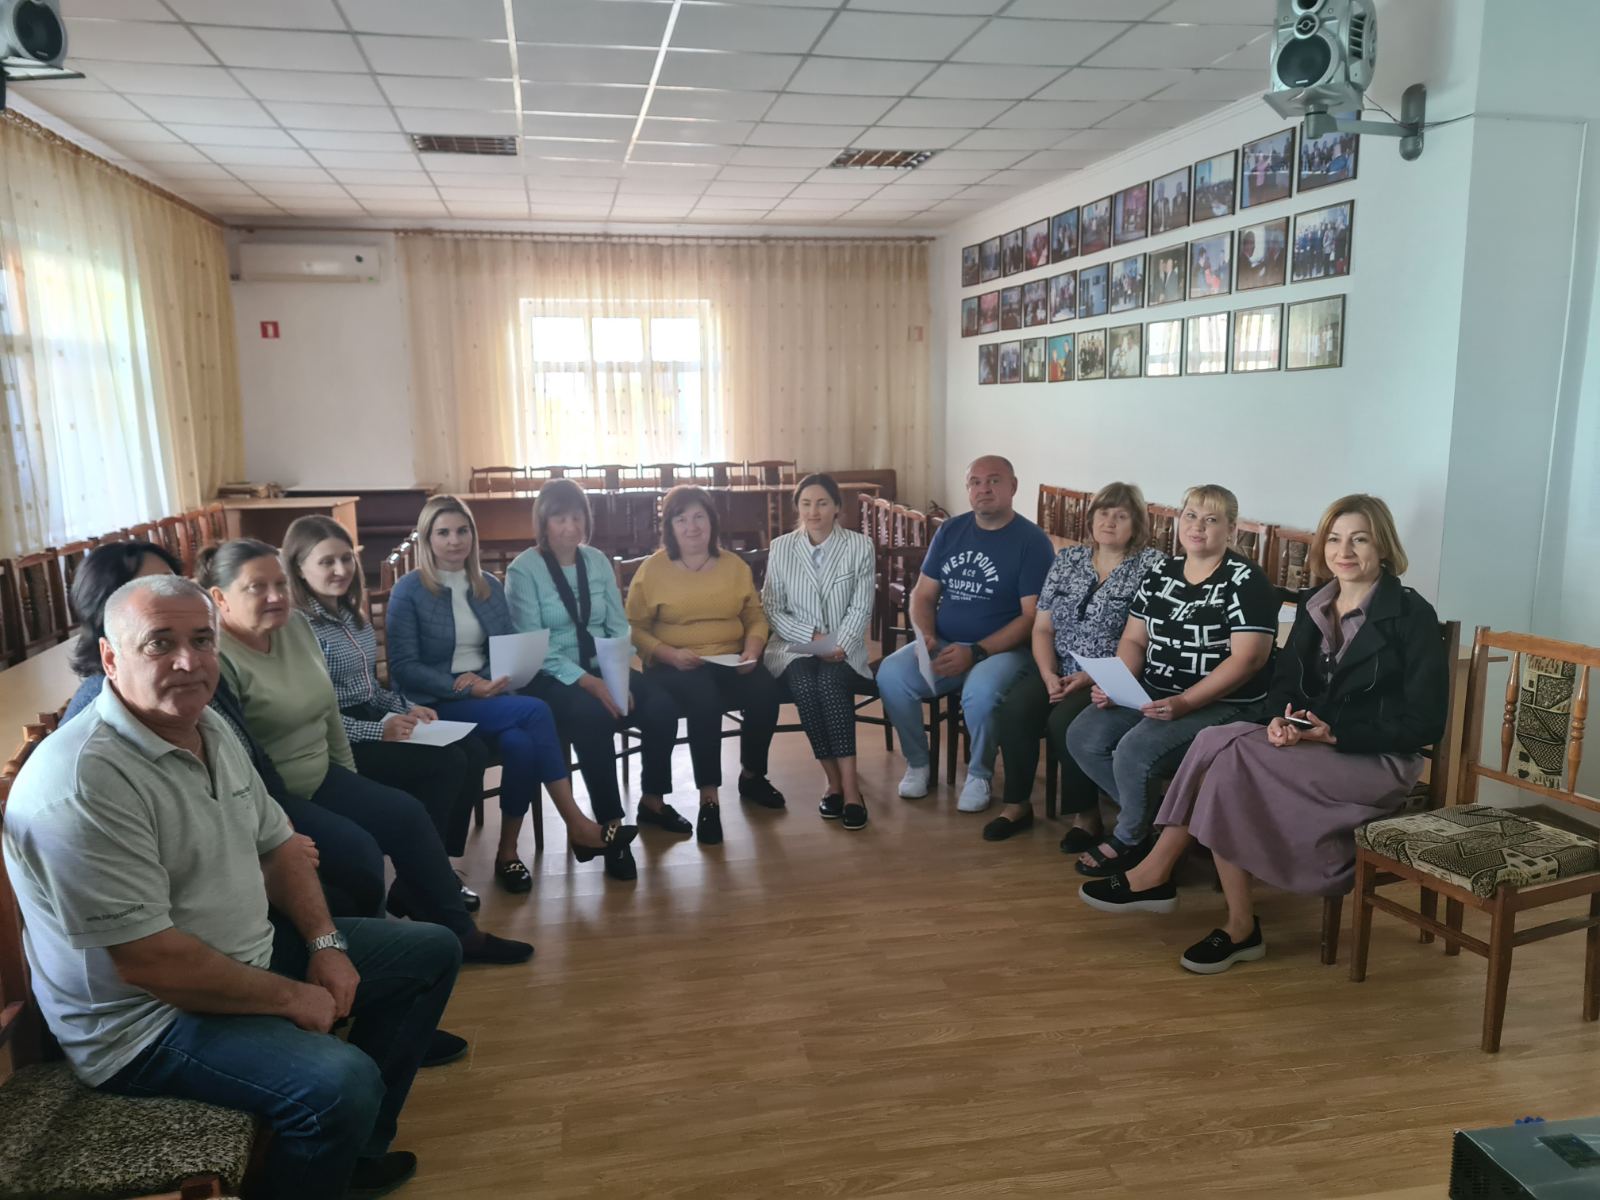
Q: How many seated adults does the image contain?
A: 12